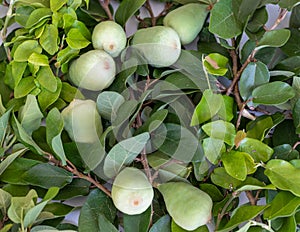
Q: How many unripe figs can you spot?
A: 7